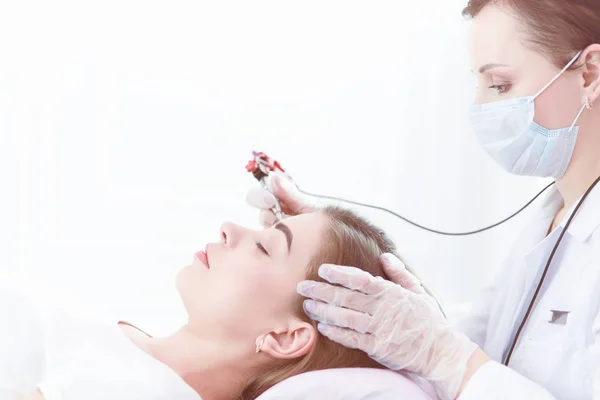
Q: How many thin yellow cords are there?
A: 0